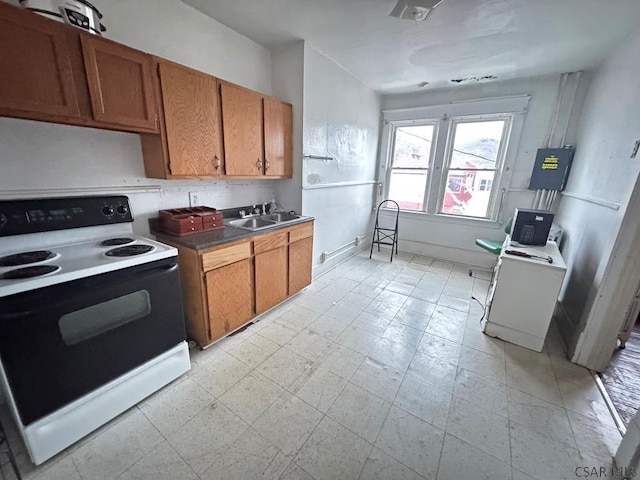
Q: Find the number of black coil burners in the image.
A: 4